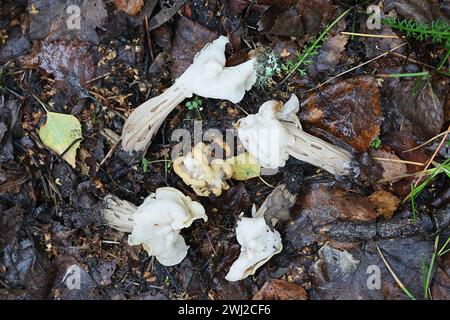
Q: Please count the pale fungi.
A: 5